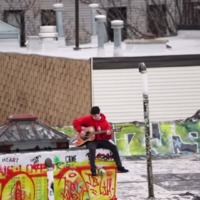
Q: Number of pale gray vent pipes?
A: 4